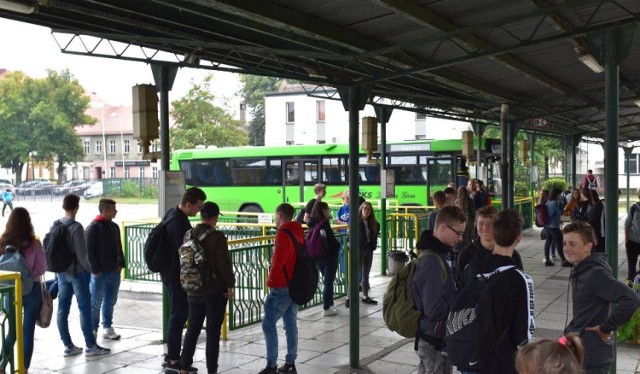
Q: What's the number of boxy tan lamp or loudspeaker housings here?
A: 4